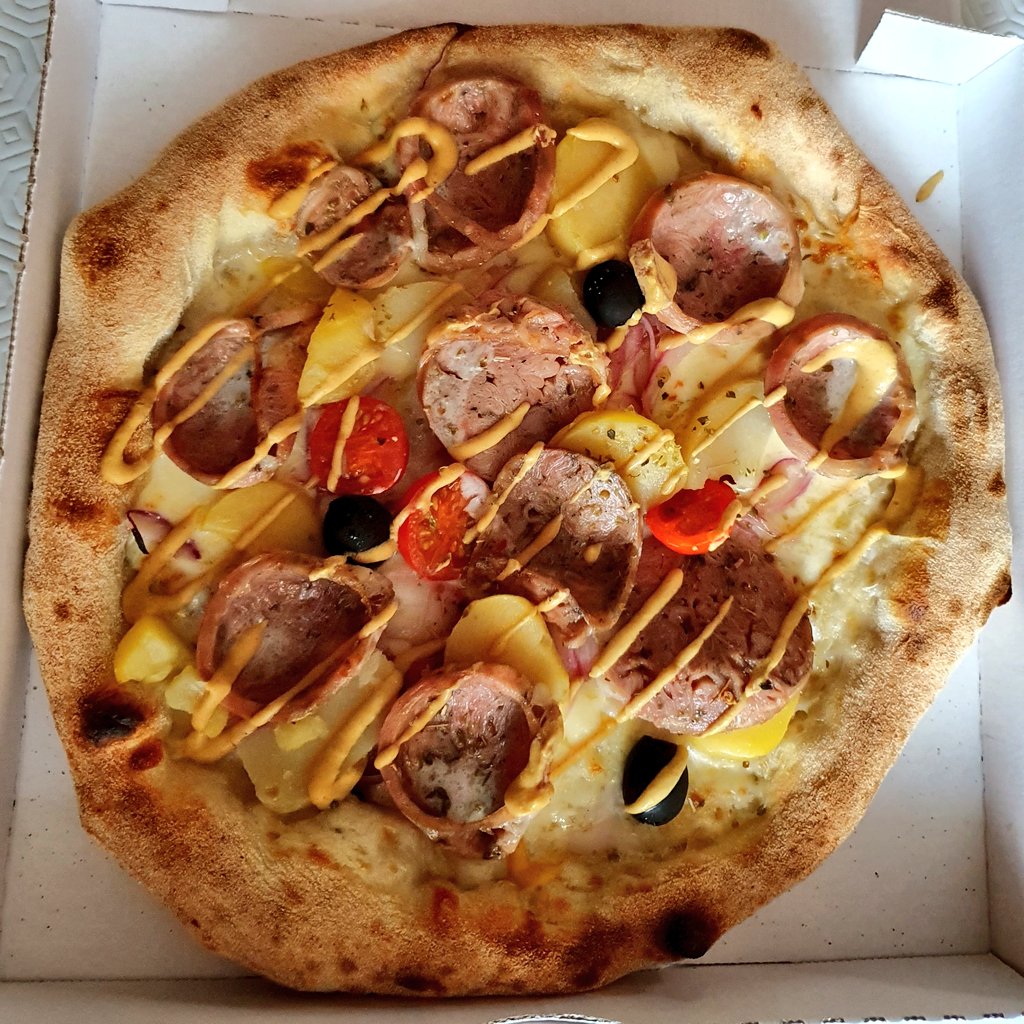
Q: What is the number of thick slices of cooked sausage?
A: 10